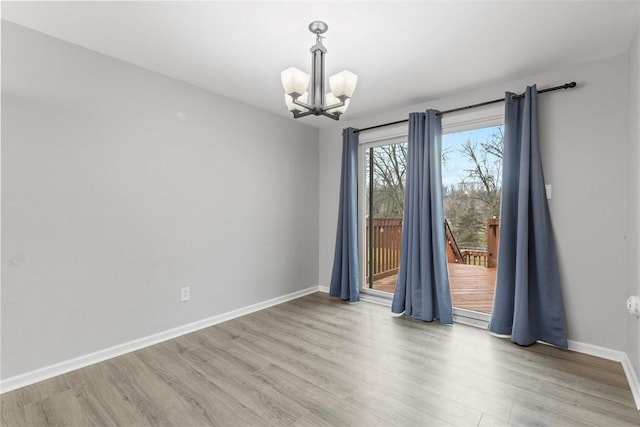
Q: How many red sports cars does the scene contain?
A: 0